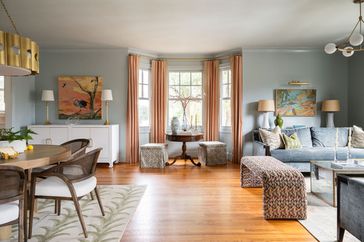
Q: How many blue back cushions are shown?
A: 2